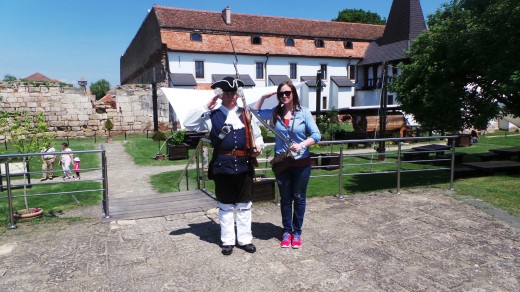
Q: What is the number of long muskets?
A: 1